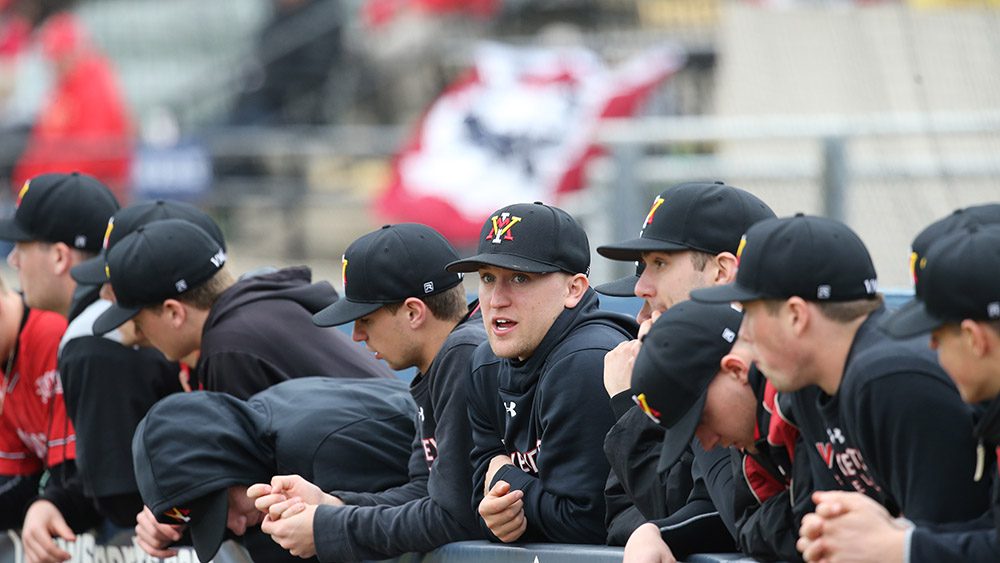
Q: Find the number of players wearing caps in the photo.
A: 12